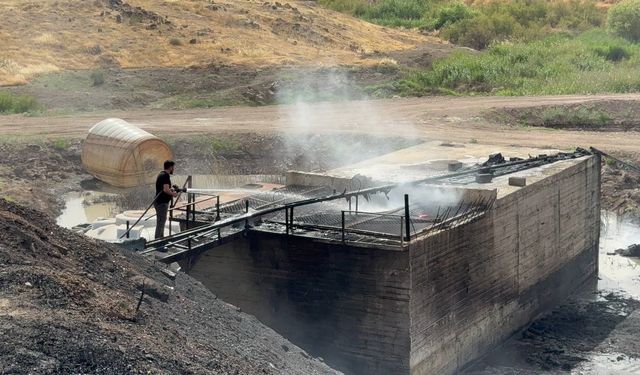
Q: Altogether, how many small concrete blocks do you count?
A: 3